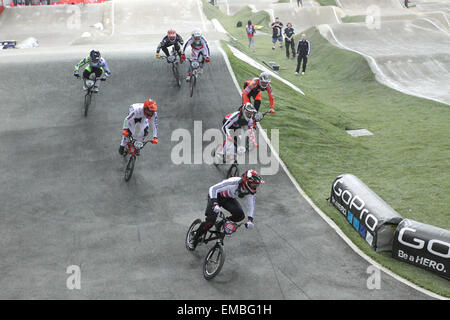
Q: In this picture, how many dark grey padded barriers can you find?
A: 2